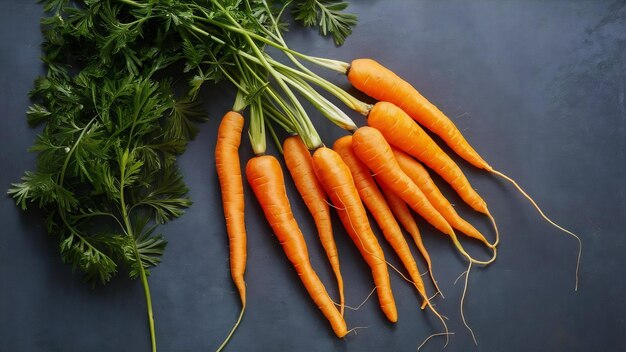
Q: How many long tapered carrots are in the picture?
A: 10